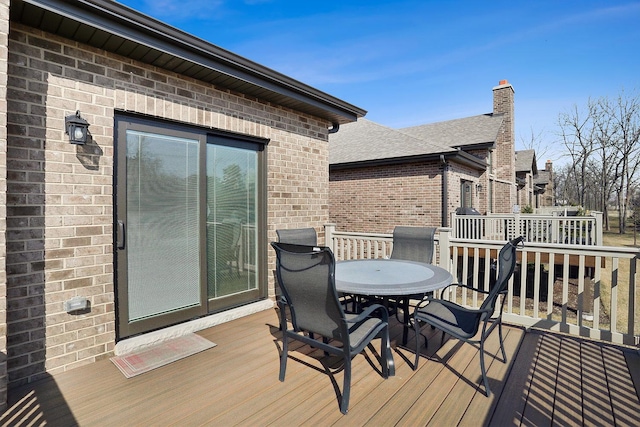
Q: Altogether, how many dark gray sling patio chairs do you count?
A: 4